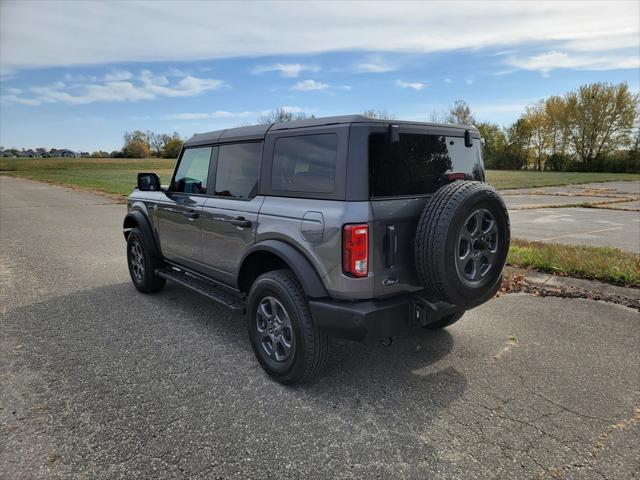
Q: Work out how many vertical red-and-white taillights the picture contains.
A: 1